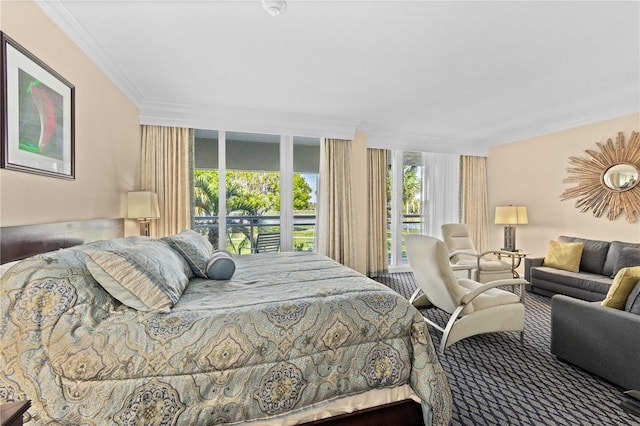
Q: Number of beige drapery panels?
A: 4